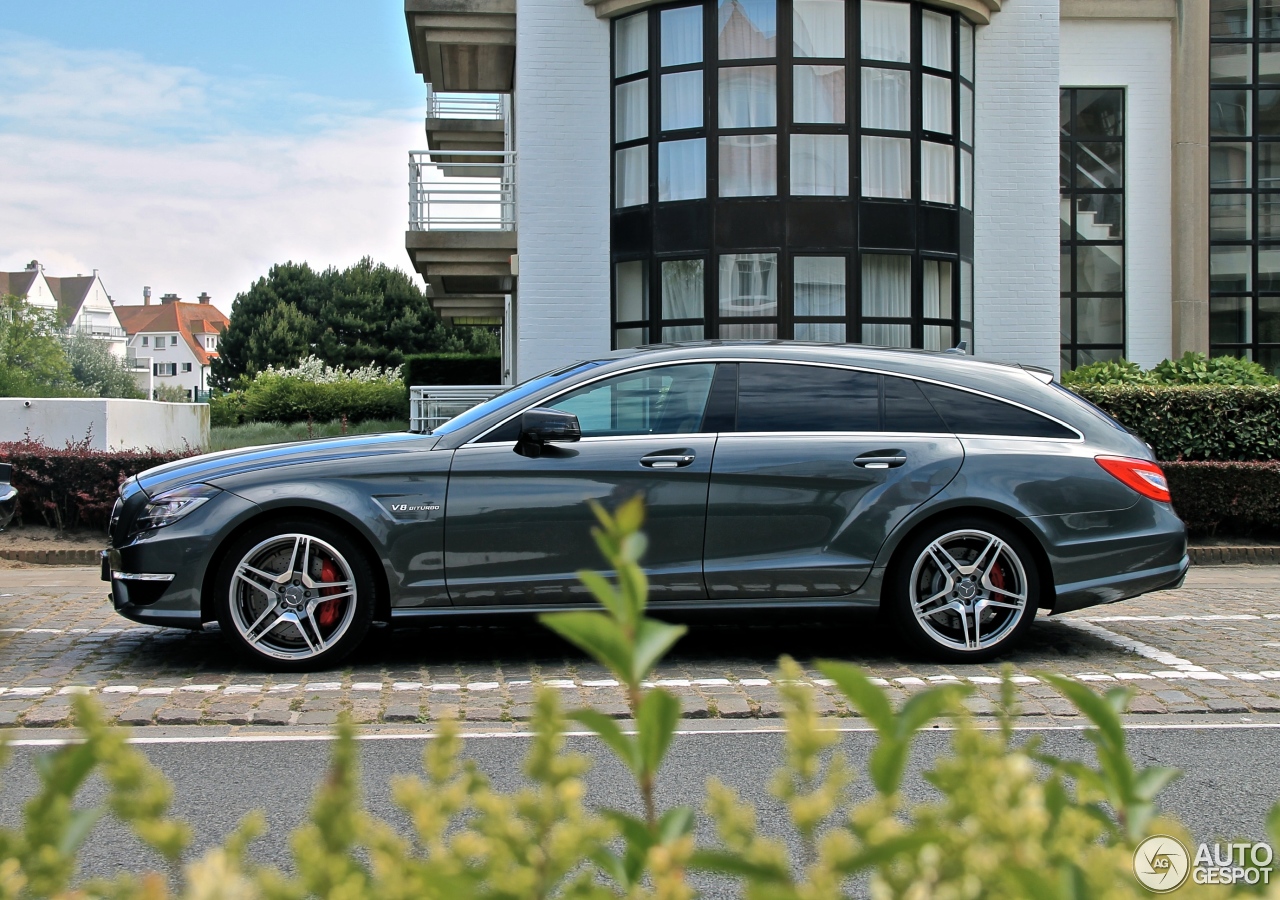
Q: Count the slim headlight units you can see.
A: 1